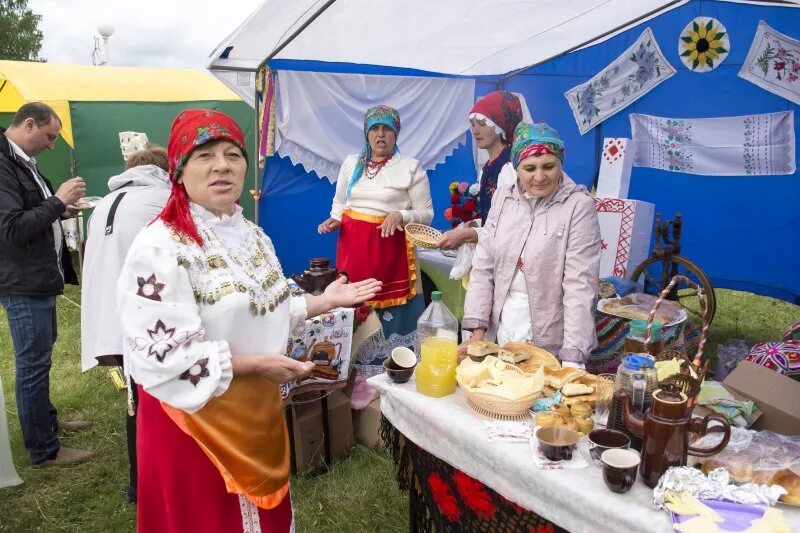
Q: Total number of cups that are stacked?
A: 2